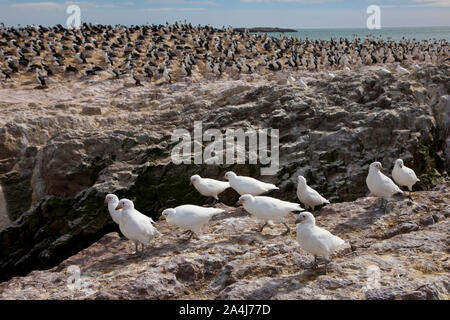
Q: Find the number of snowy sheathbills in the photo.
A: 10